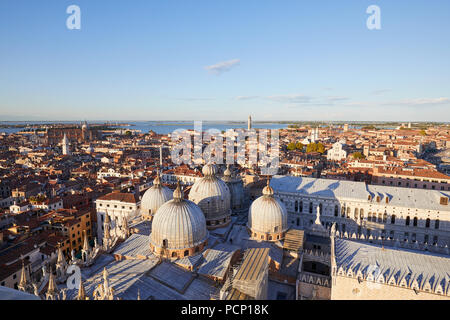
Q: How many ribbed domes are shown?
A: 5